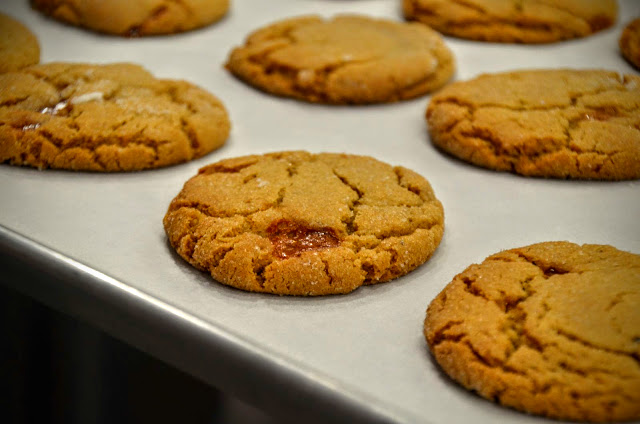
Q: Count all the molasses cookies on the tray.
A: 9